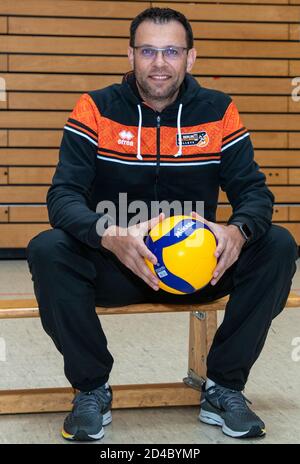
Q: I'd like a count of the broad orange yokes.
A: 1